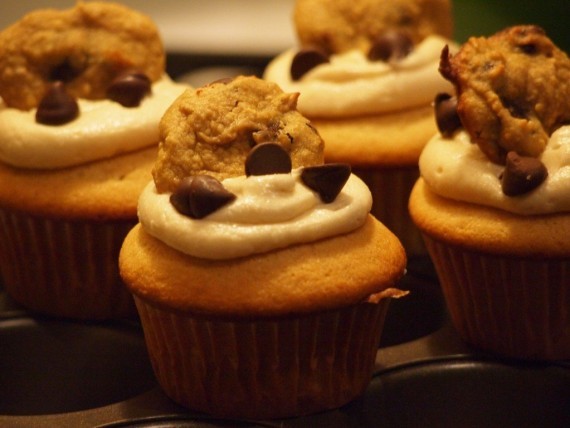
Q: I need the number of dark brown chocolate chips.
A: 9